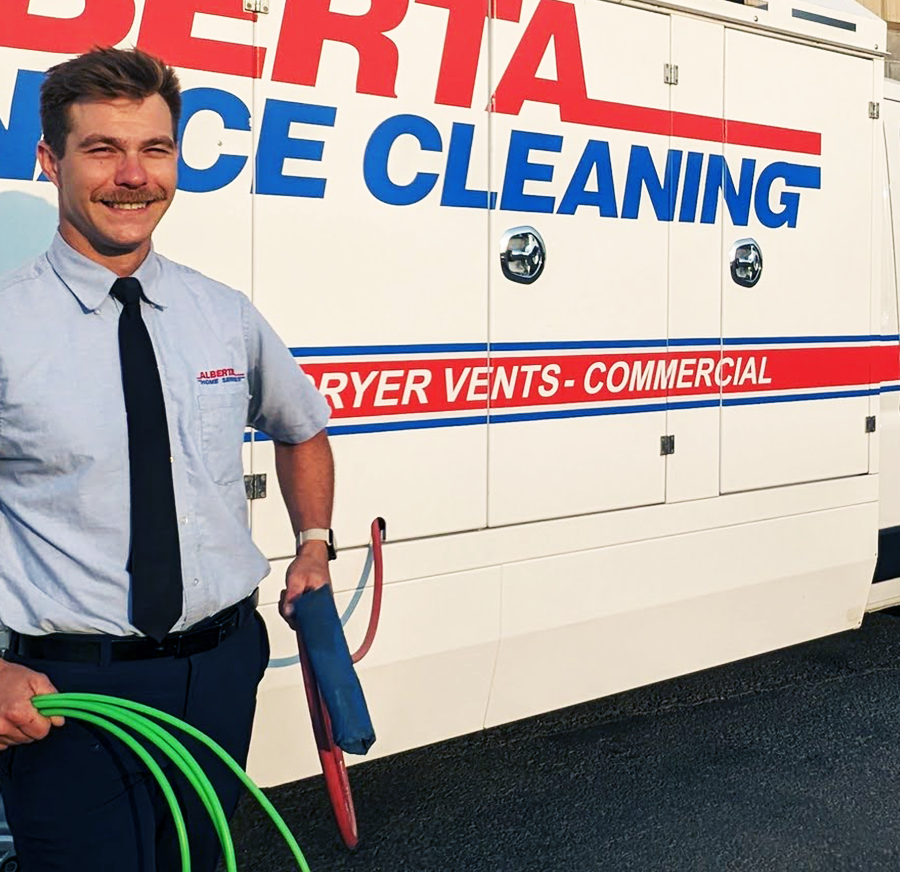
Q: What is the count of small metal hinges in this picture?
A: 6